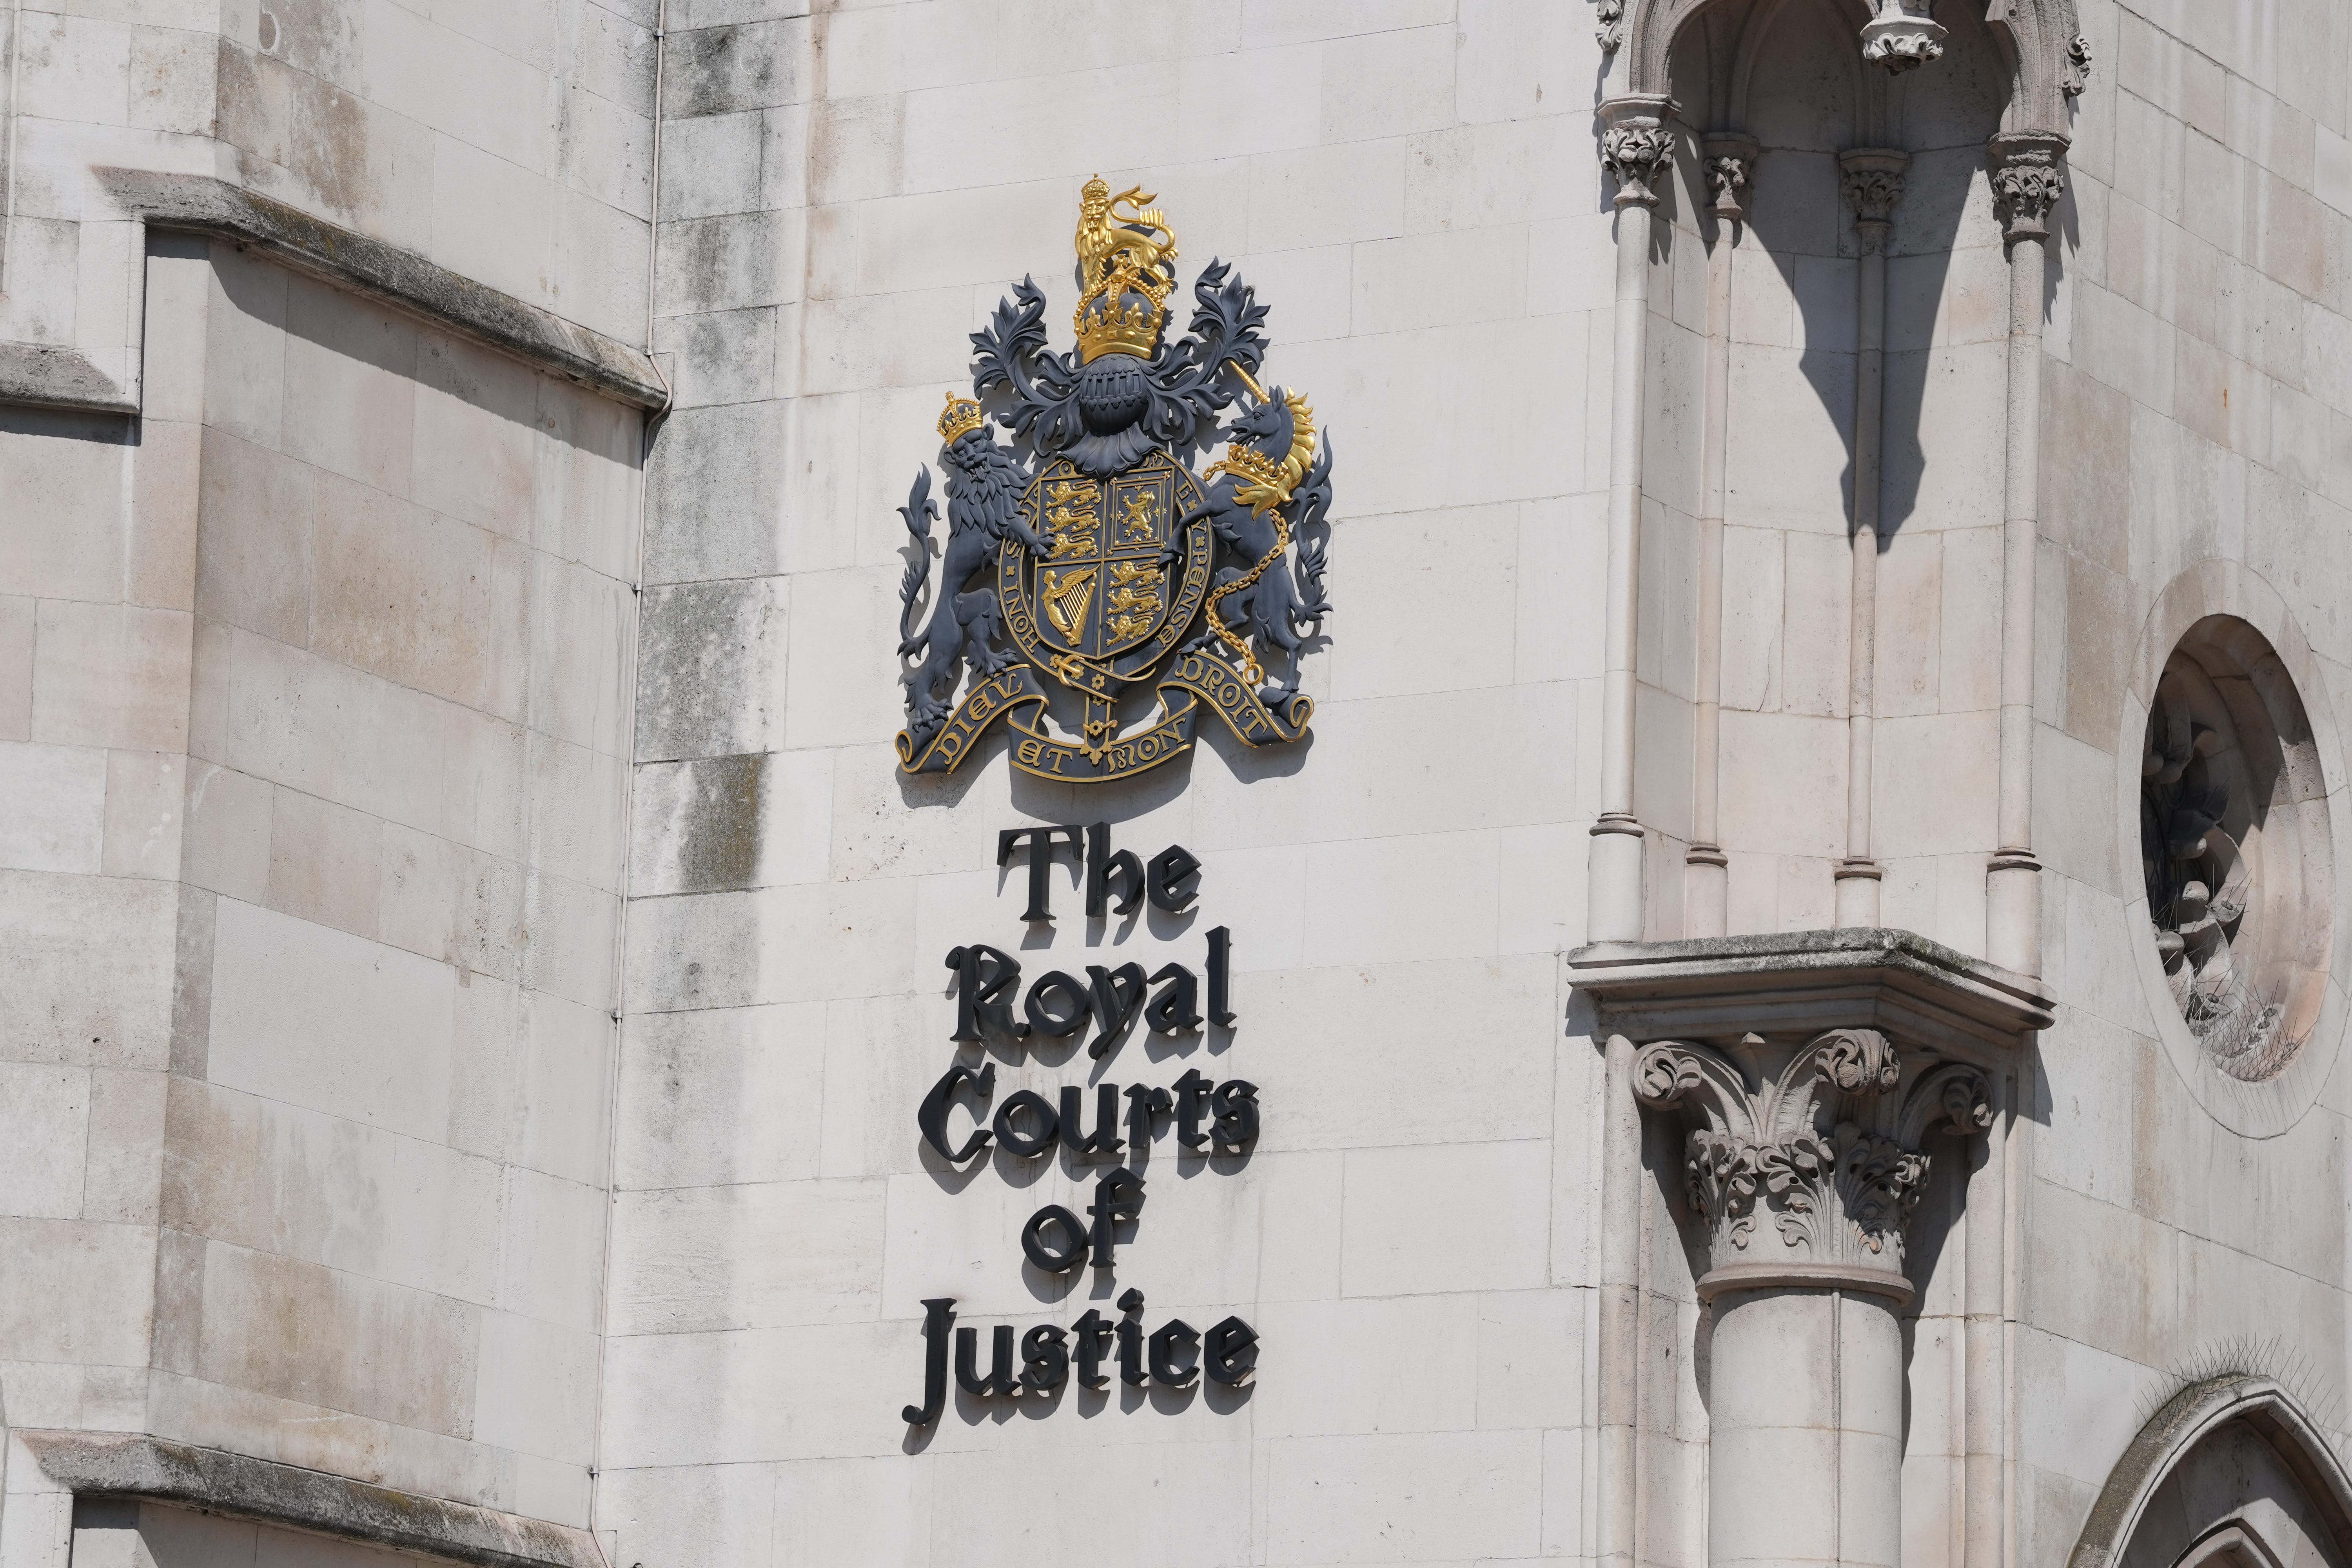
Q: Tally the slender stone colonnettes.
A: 4